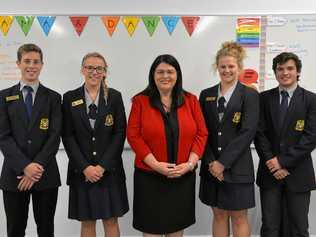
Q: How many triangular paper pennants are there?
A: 9